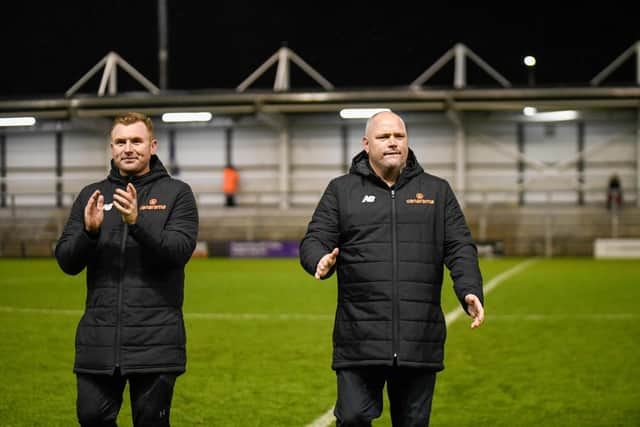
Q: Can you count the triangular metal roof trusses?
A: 4